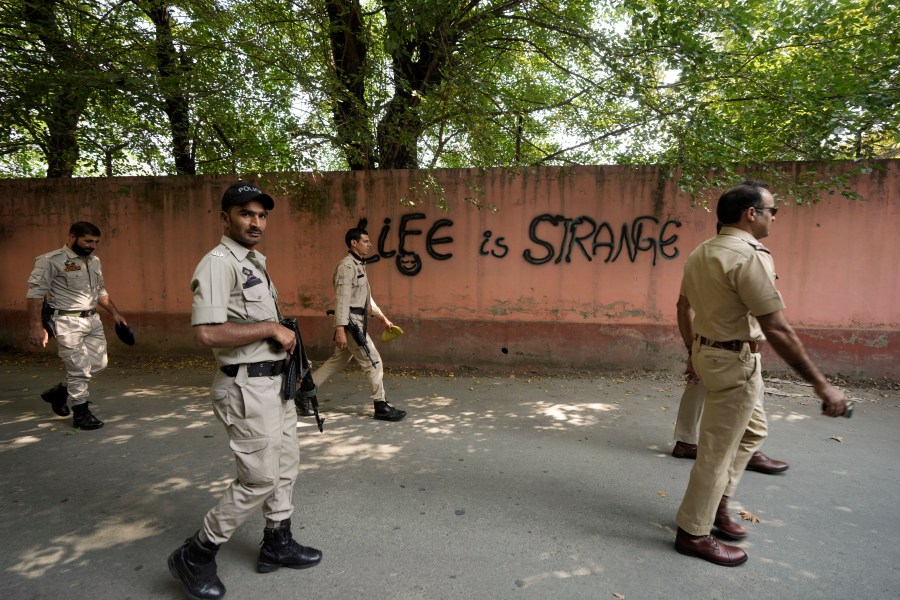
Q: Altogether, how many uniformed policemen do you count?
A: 5